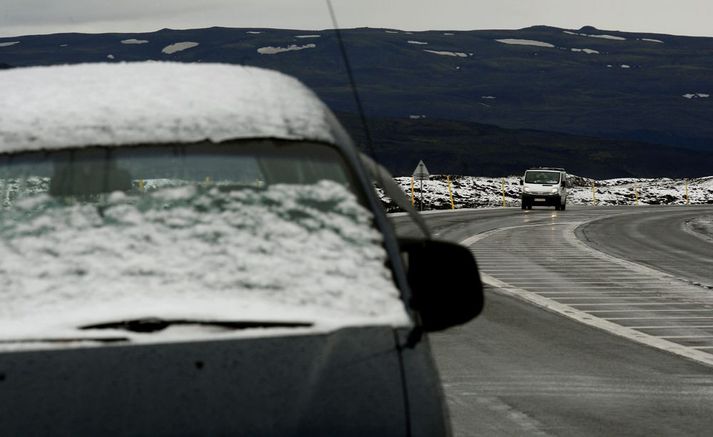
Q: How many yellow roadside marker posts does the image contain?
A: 6